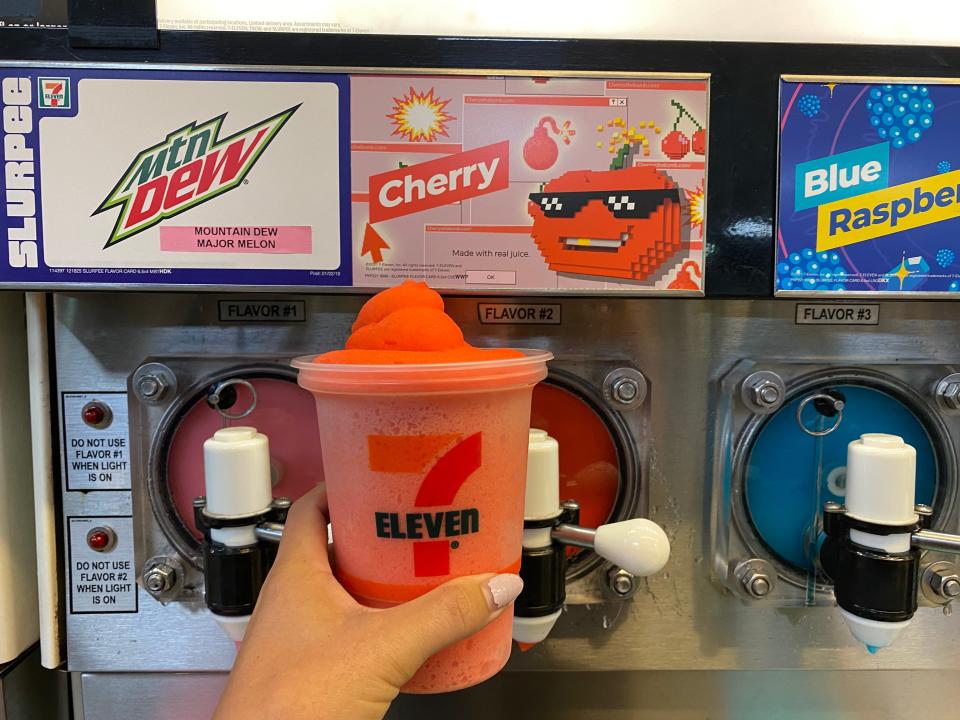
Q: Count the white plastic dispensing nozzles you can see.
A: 3